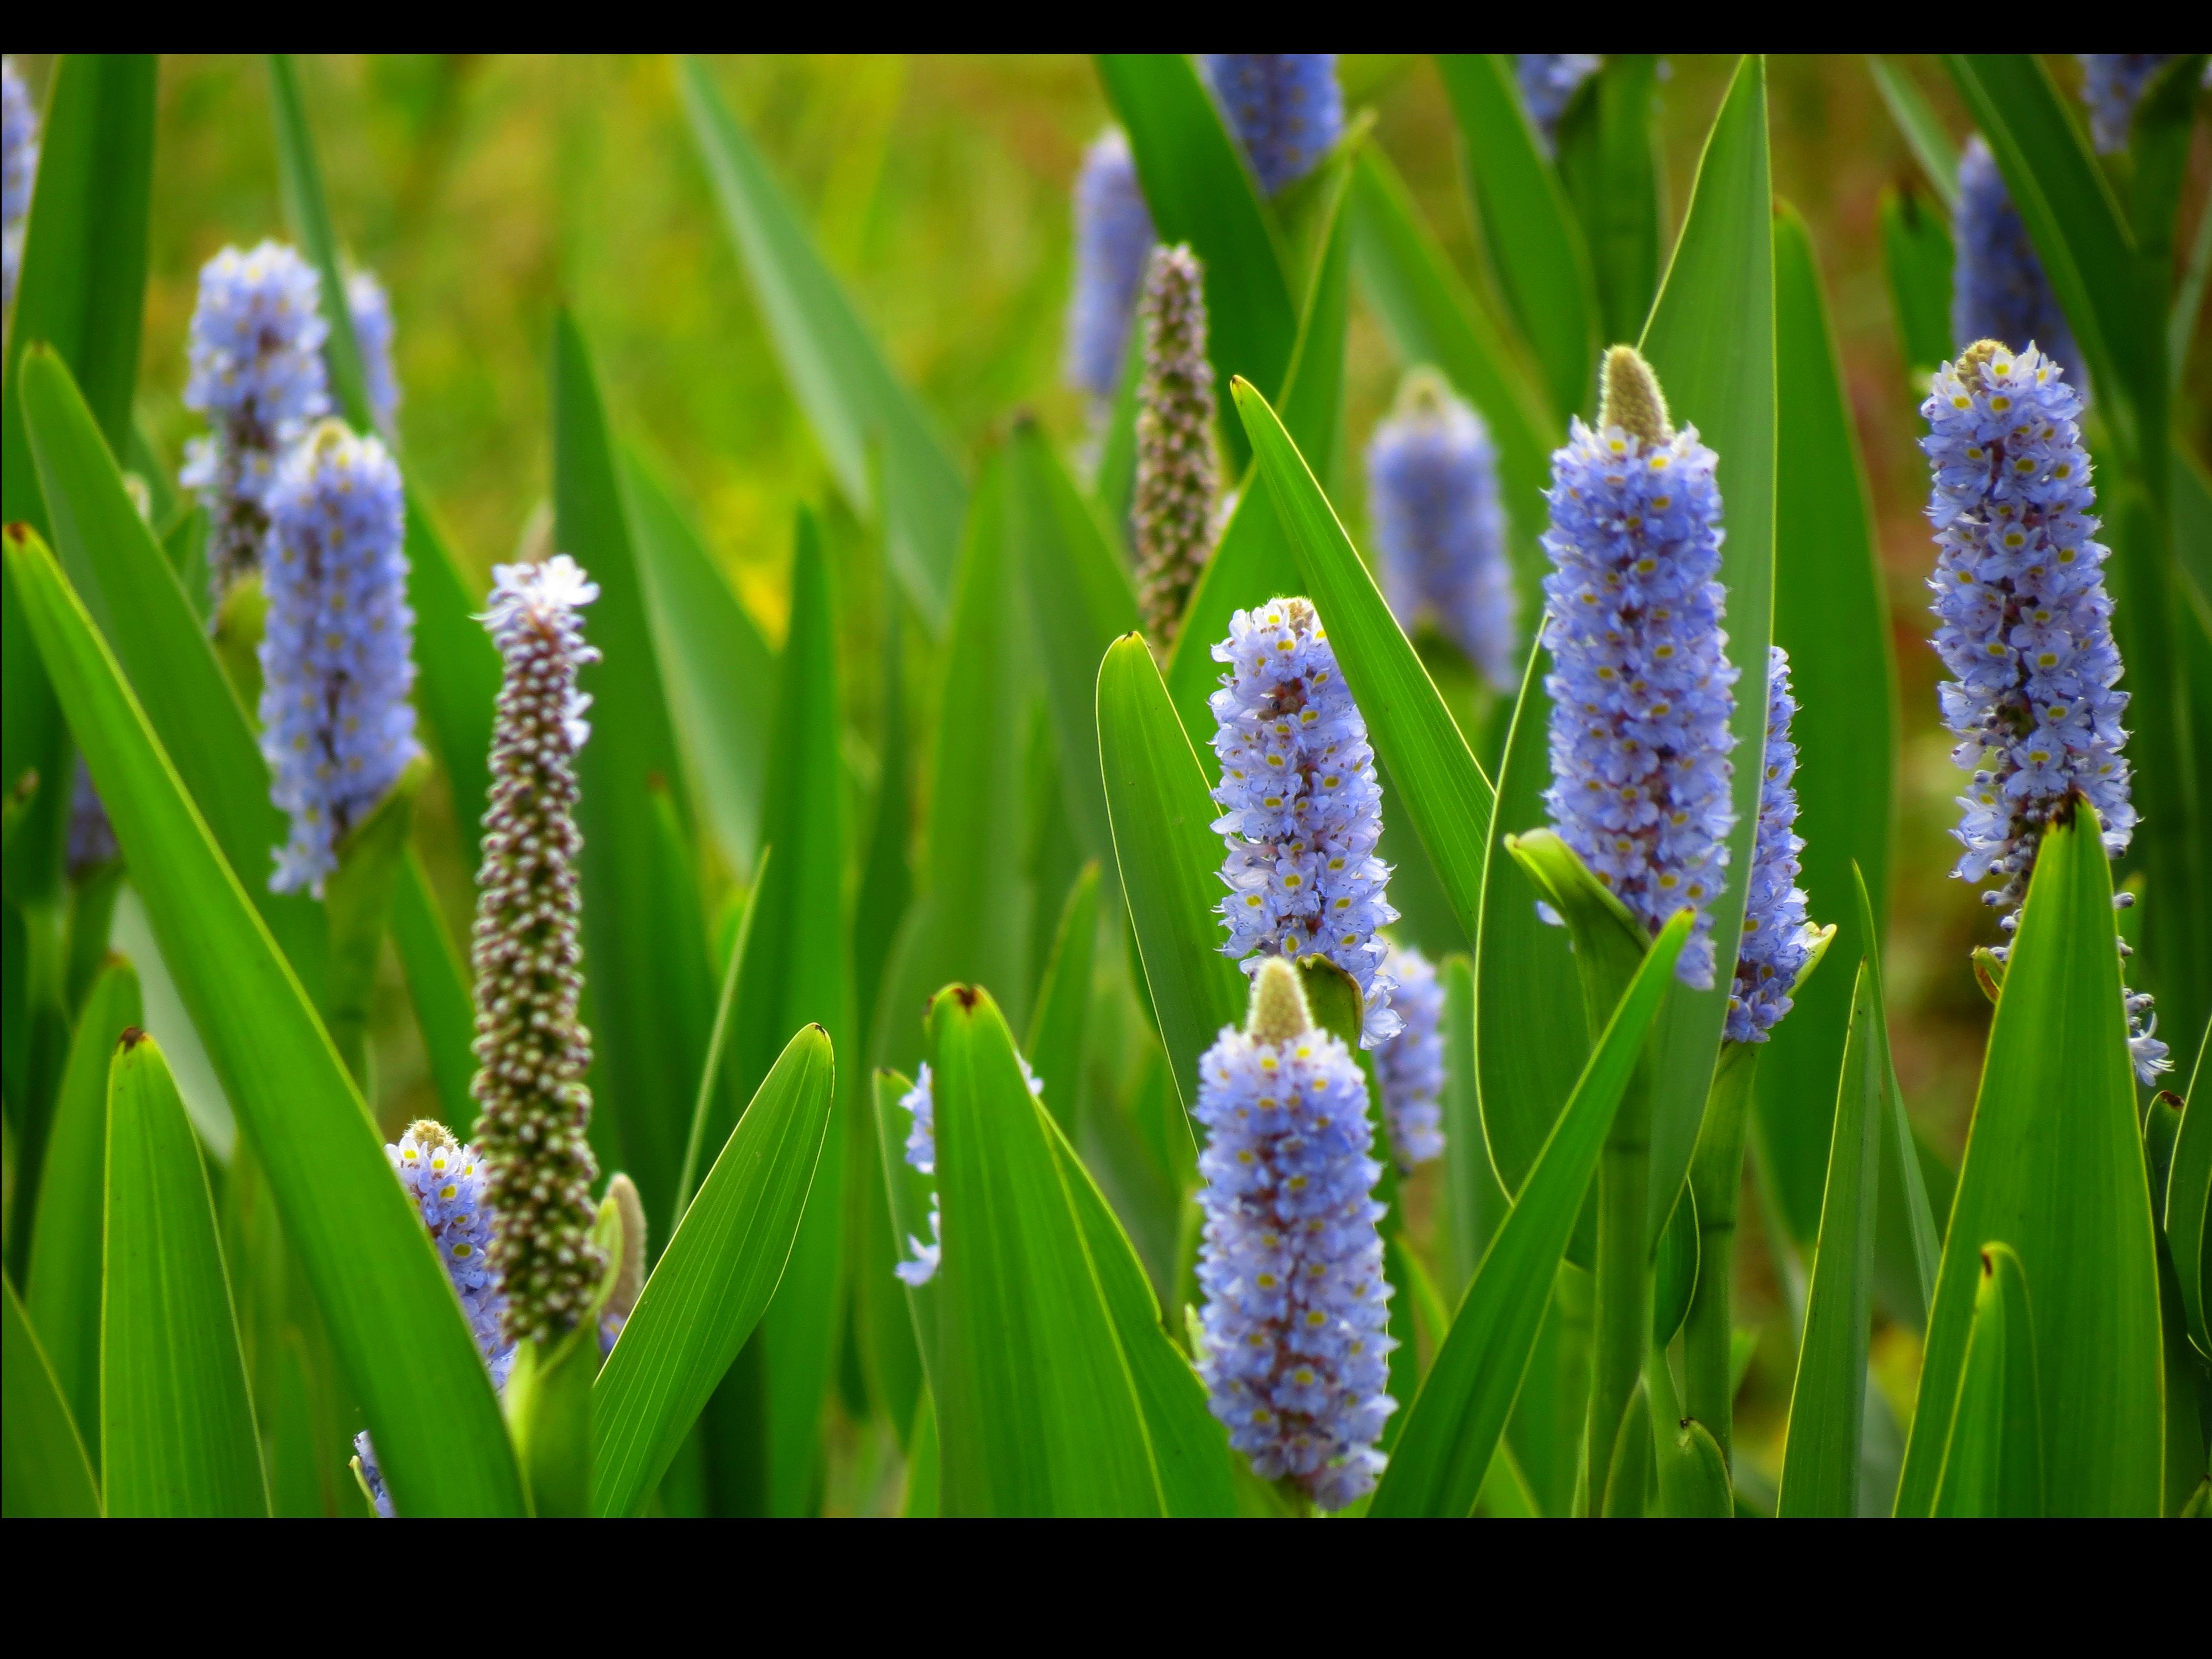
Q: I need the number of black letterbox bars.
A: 2